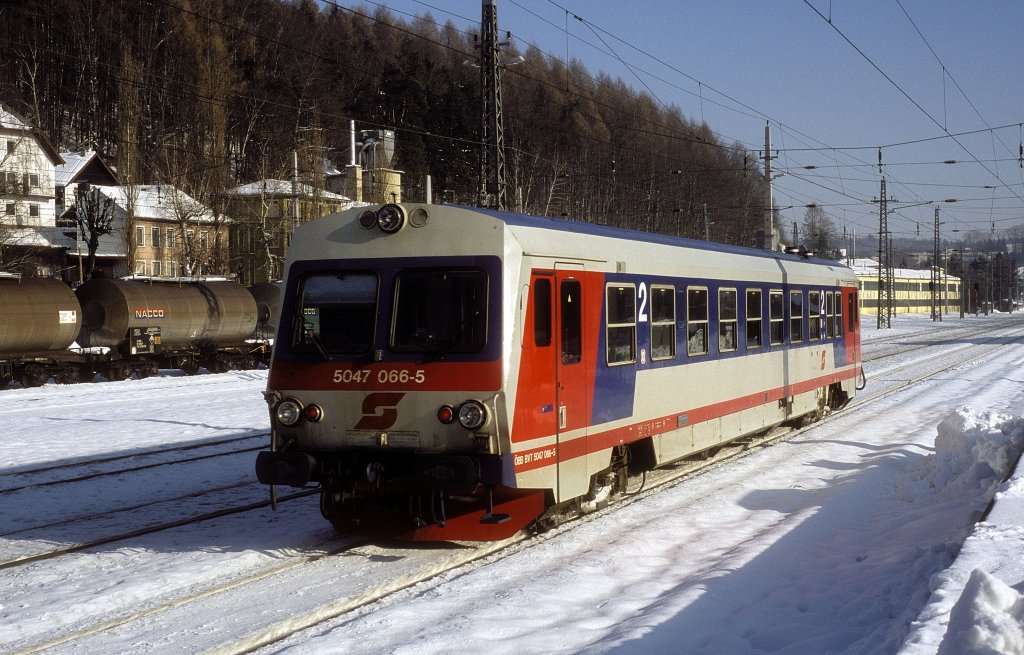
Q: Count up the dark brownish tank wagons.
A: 3